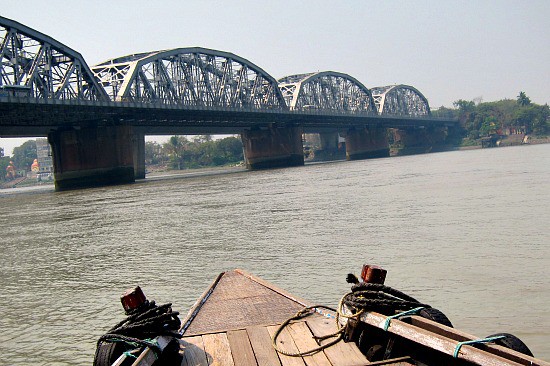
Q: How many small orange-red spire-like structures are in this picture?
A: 2